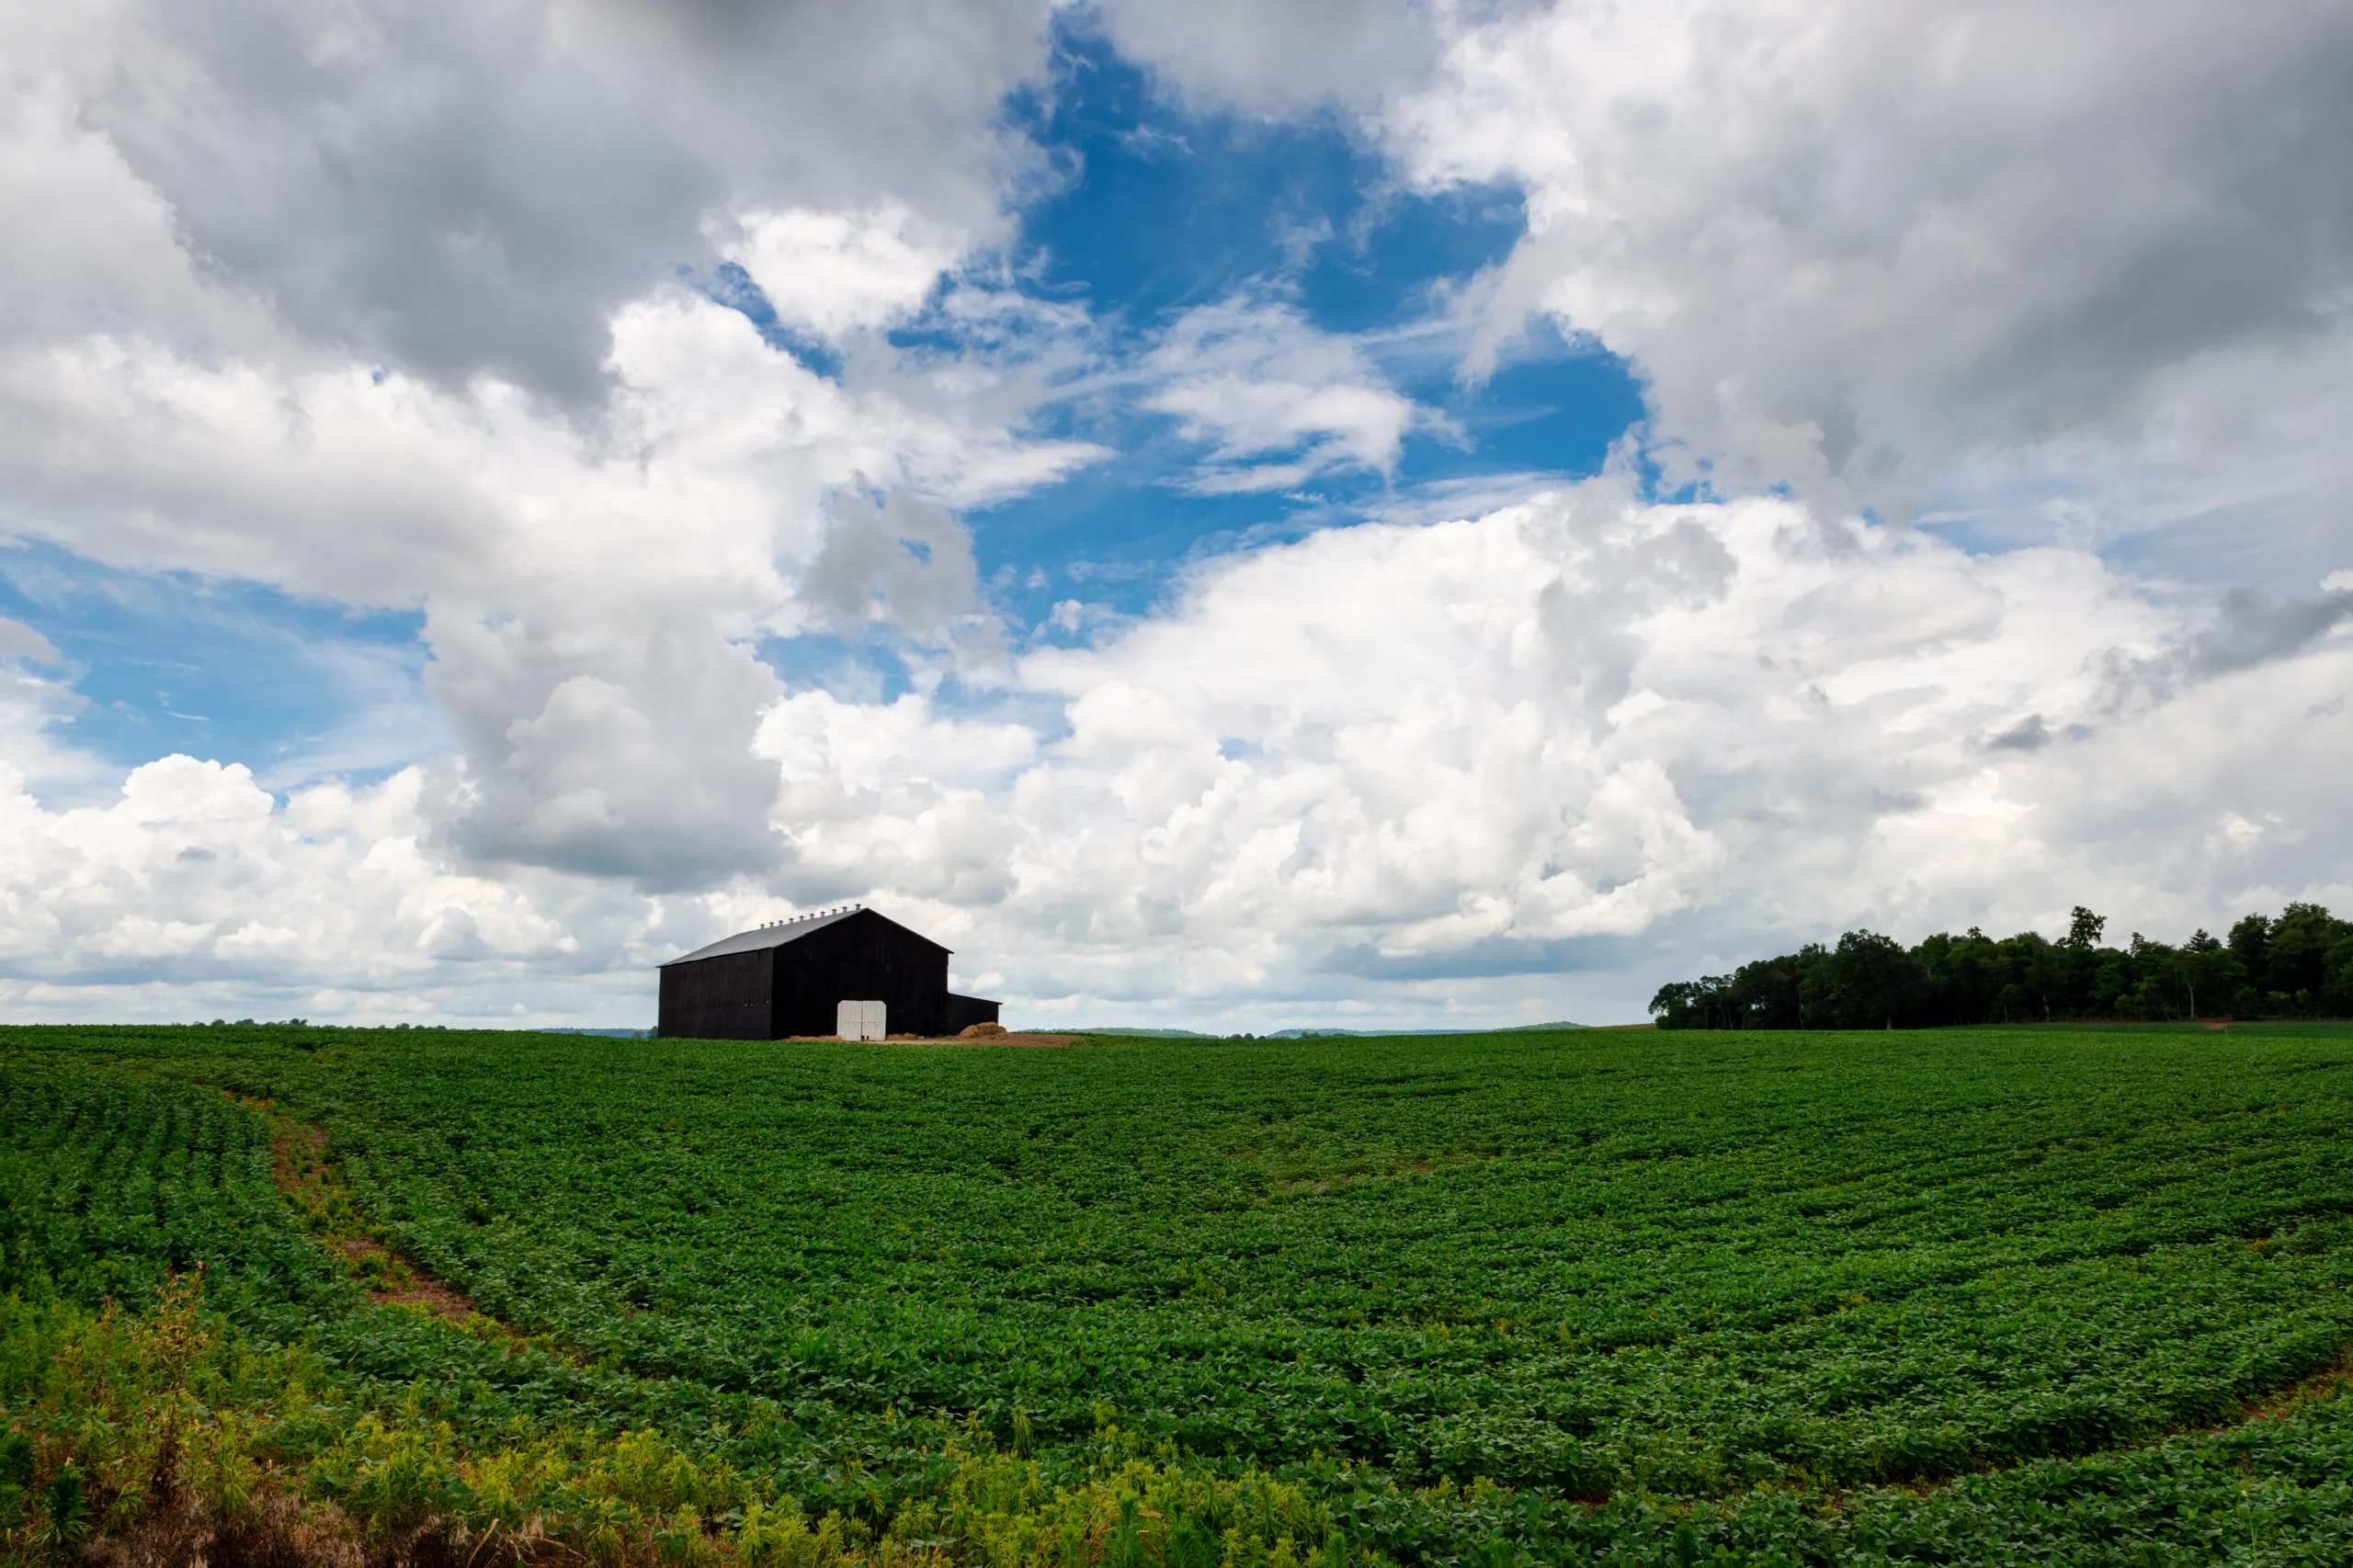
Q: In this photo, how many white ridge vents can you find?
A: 10